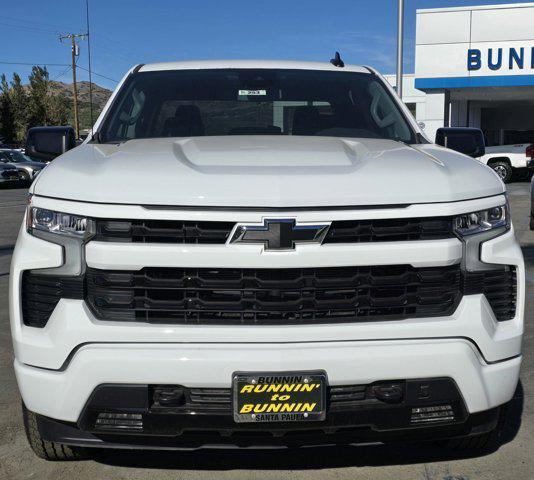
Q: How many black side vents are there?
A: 2